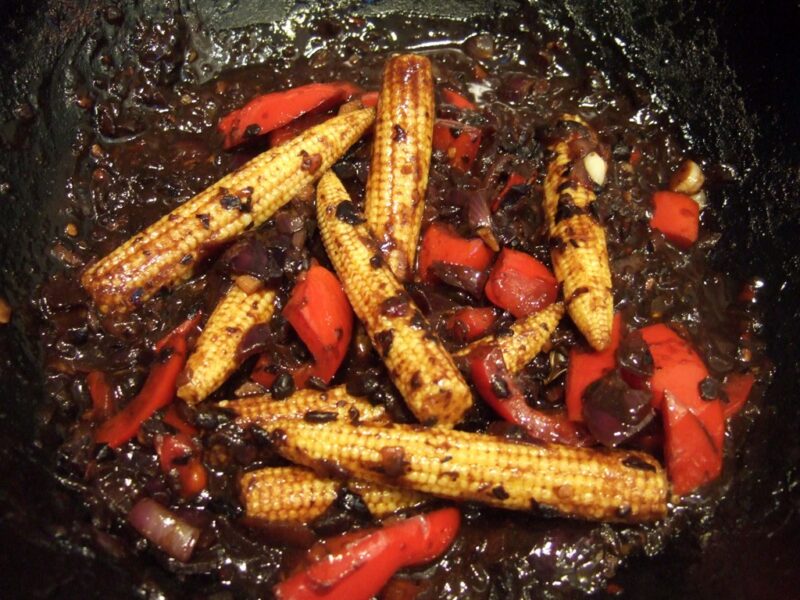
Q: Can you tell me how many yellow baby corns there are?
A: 9